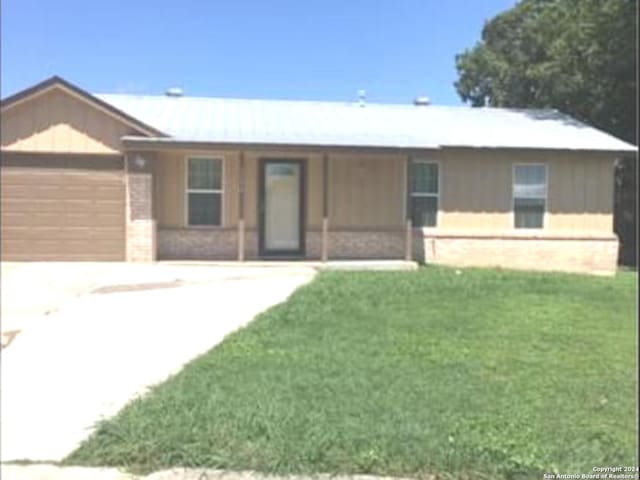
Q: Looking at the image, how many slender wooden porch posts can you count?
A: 3